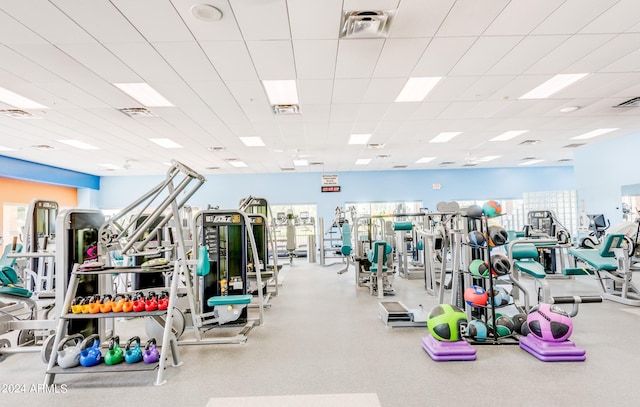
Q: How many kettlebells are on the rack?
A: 14